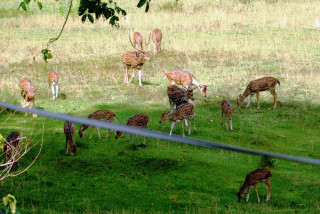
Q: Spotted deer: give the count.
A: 15